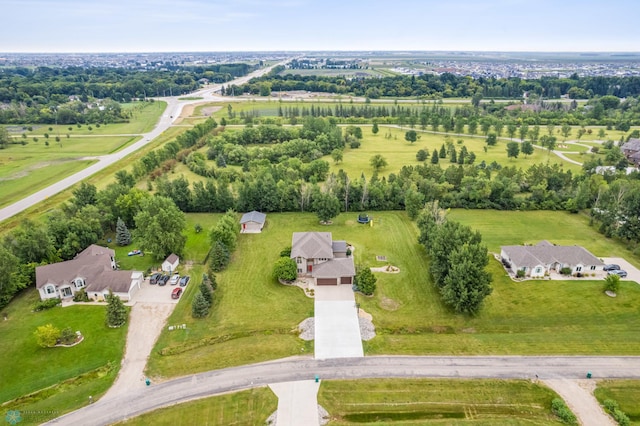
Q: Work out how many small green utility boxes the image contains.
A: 3